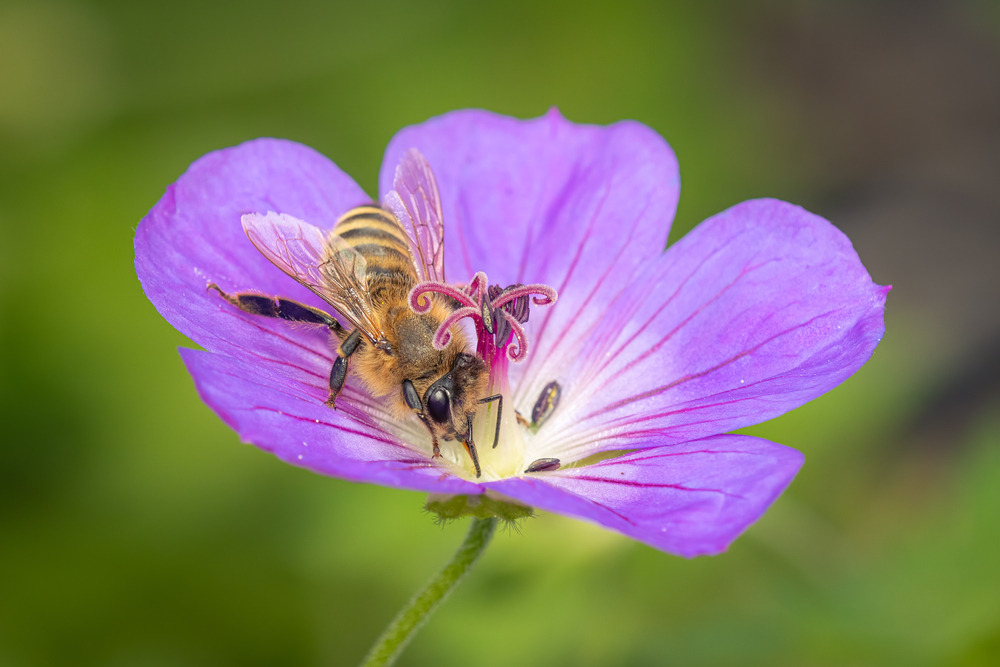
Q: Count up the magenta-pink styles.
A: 5